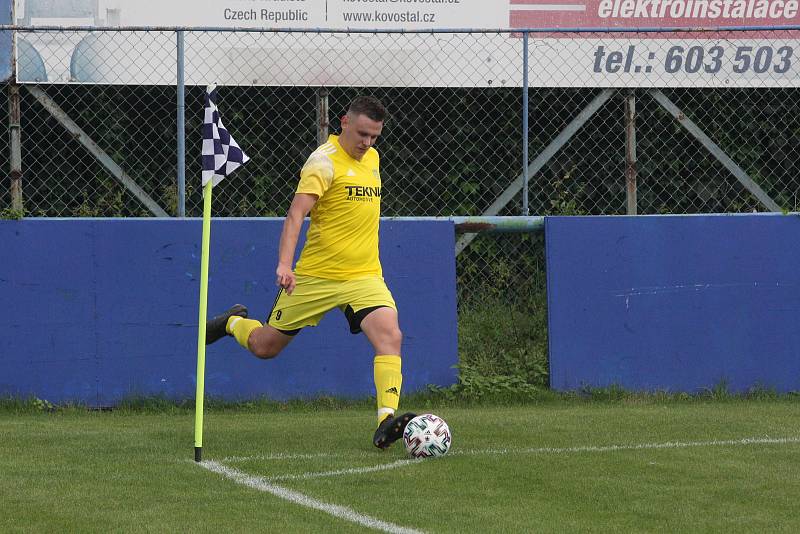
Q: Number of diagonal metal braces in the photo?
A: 3